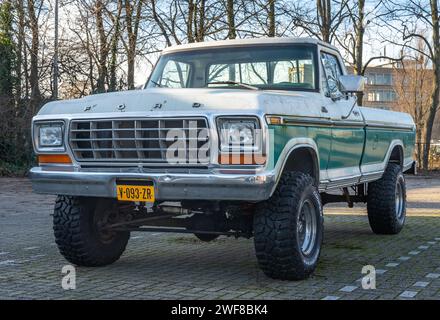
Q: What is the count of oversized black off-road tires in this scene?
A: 3